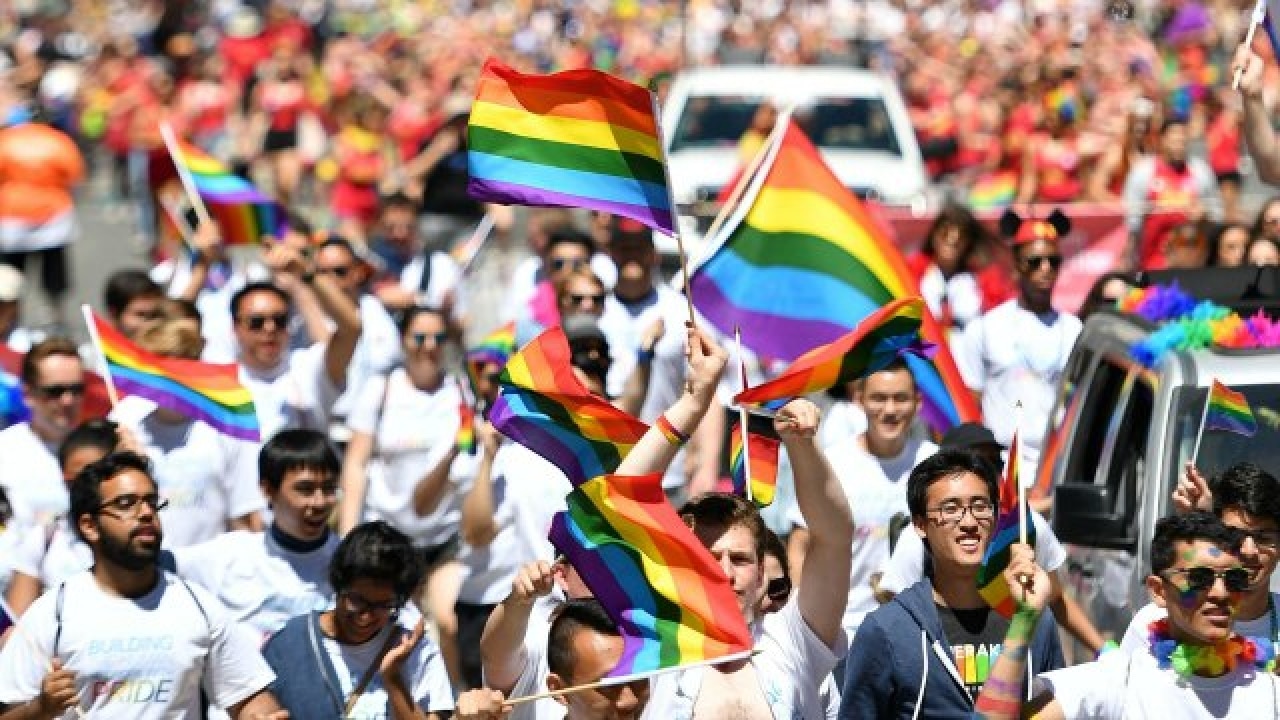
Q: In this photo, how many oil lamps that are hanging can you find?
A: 0